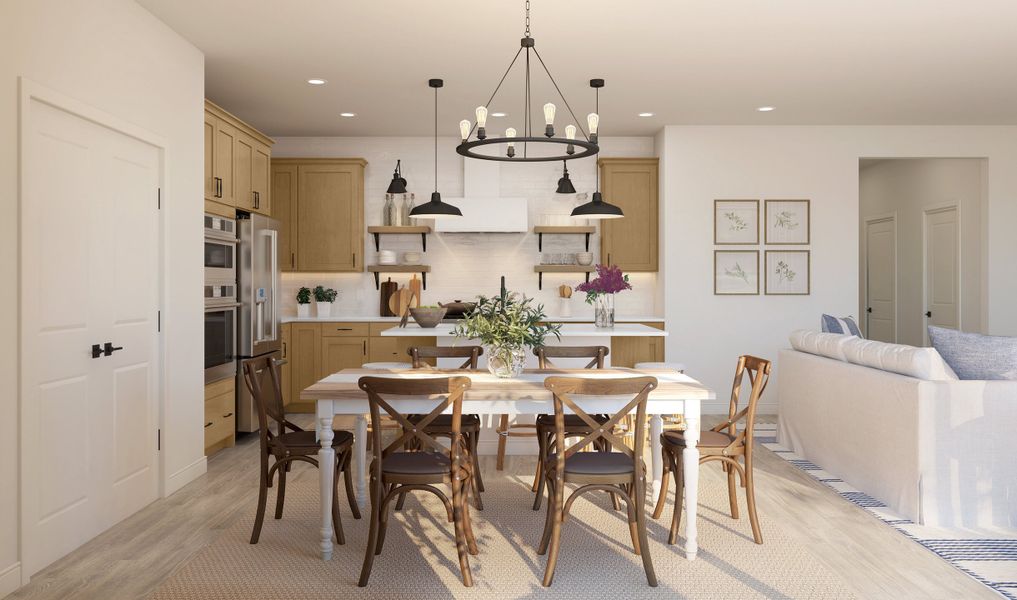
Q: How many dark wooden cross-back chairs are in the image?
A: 6